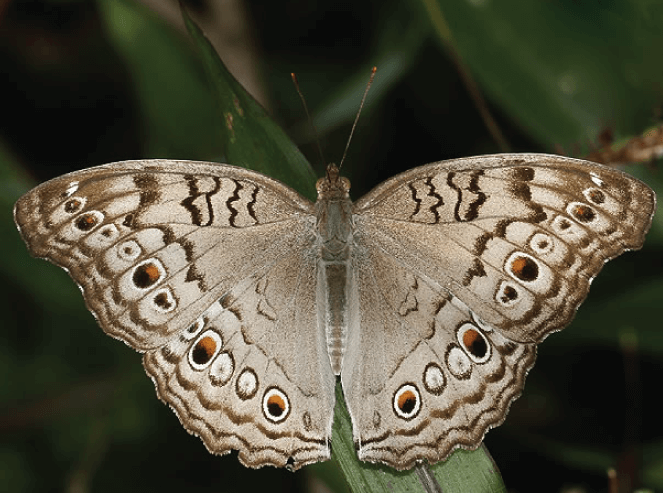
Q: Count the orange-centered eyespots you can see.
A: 8